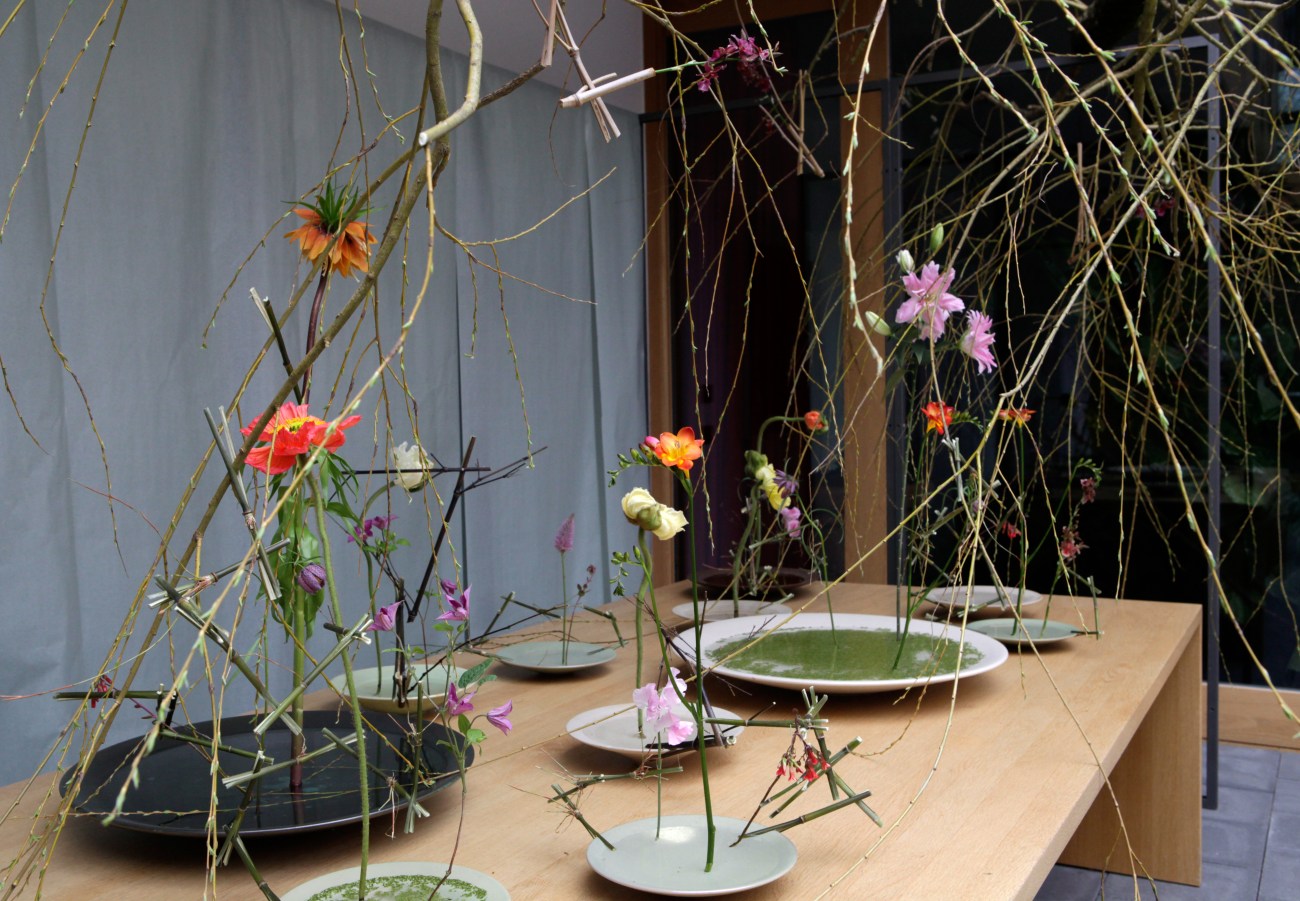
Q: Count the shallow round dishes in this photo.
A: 11